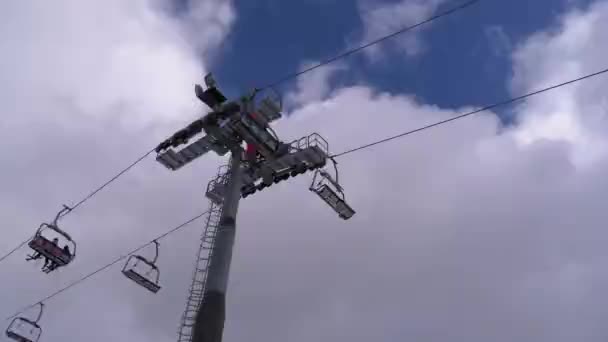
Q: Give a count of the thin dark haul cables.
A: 2